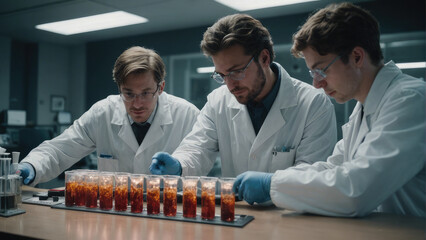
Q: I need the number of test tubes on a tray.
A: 11